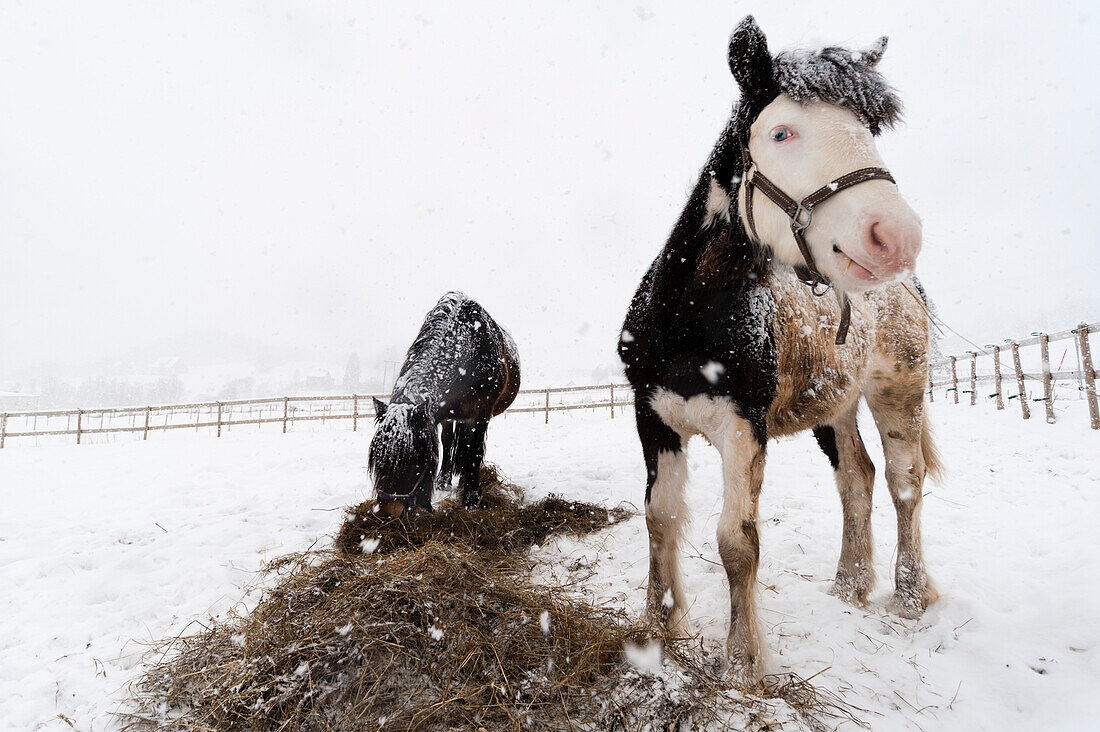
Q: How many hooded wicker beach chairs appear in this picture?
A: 0